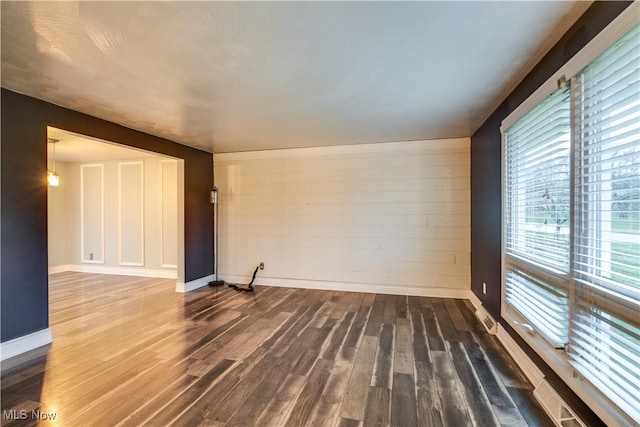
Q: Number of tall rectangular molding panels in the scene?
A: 3